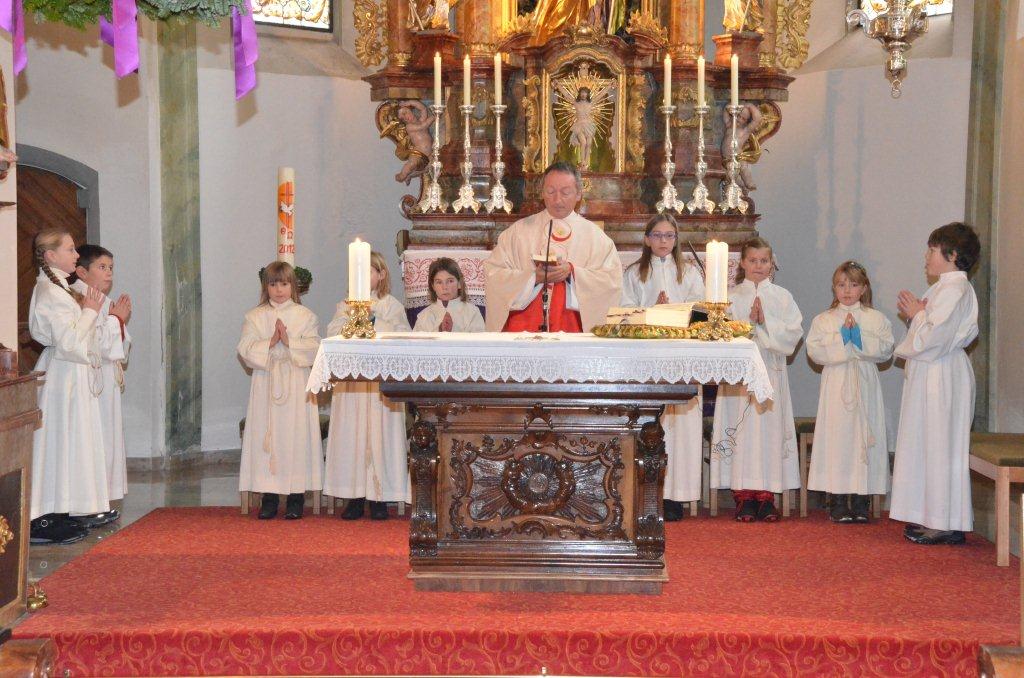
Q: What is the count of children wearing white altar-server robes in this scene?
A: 9